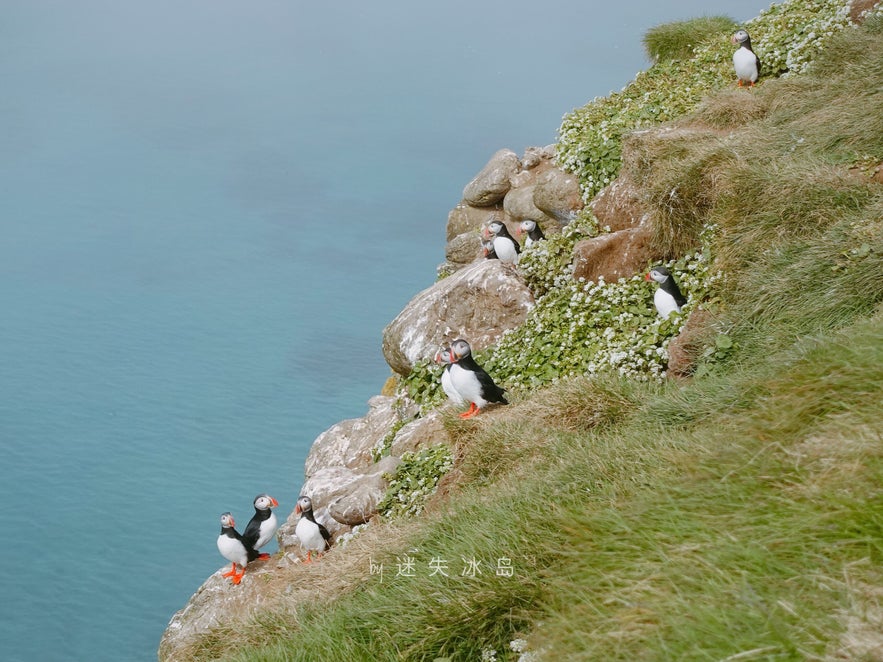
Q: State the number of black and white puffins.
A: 10